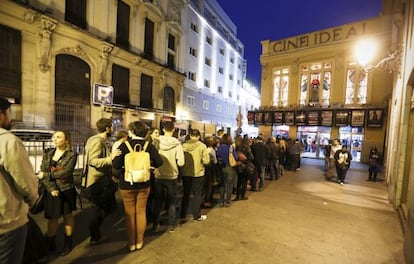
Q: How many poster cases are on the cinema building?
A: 11